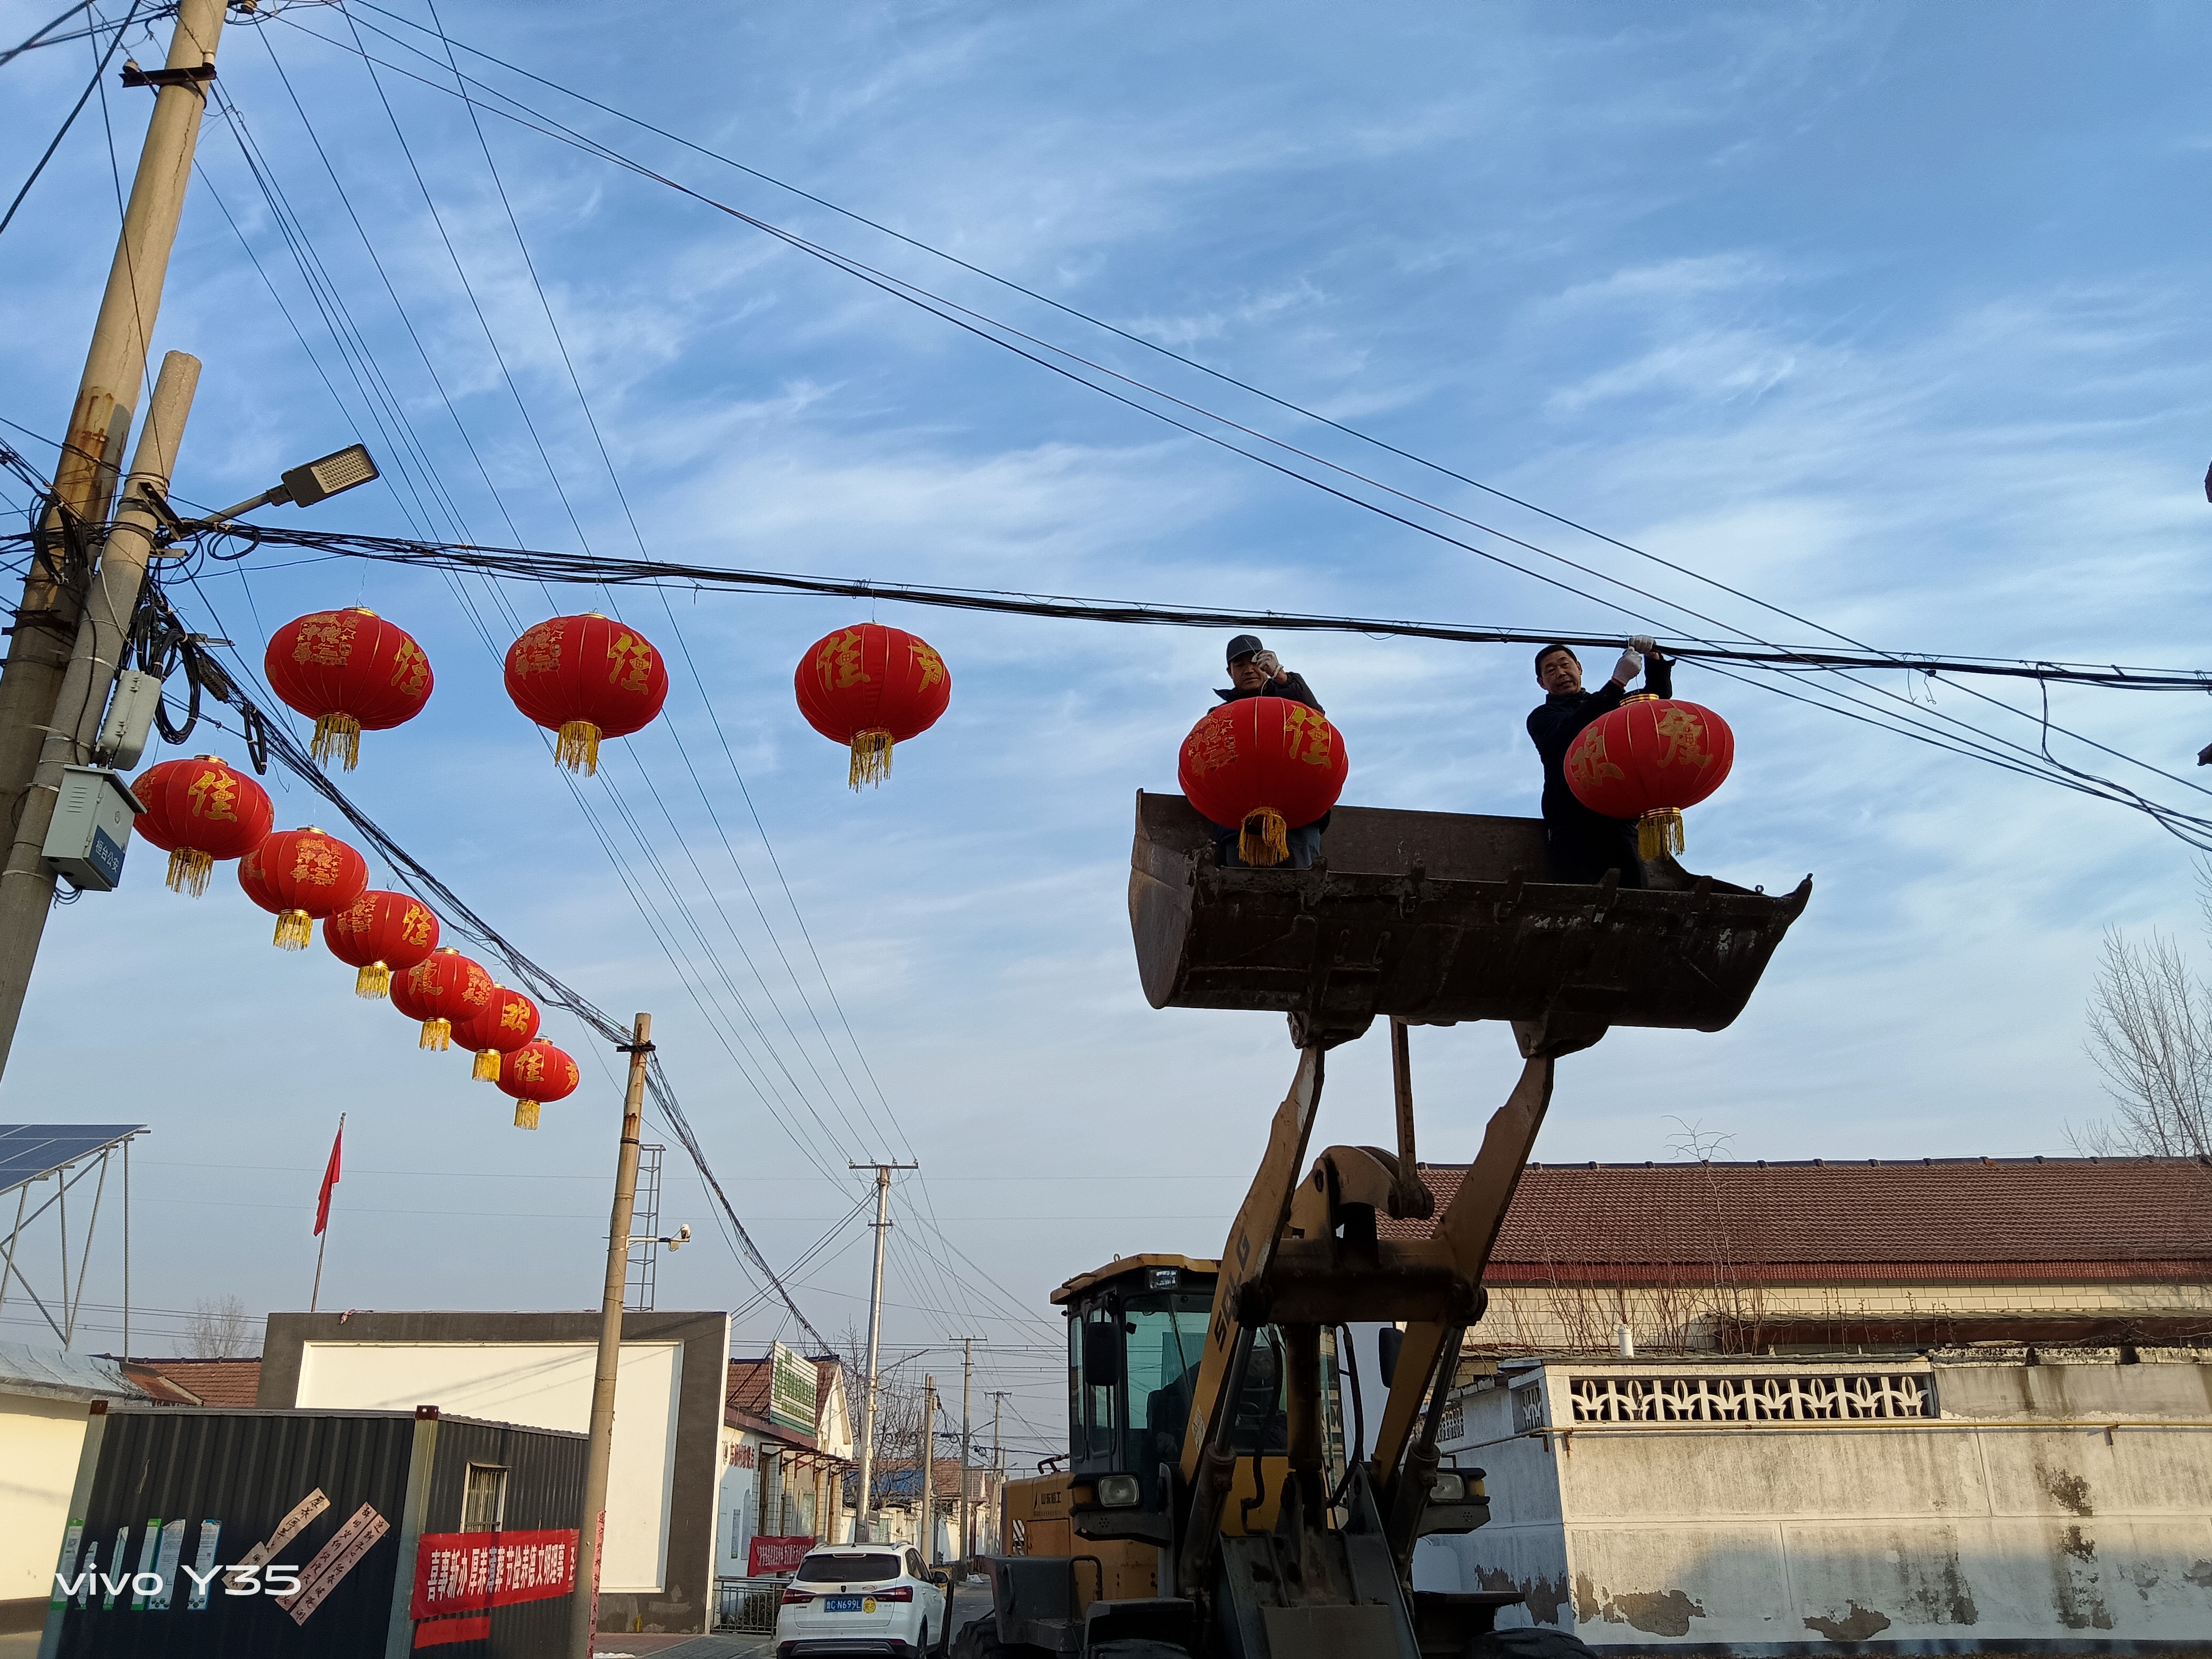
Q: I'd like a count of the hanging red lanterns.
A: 11